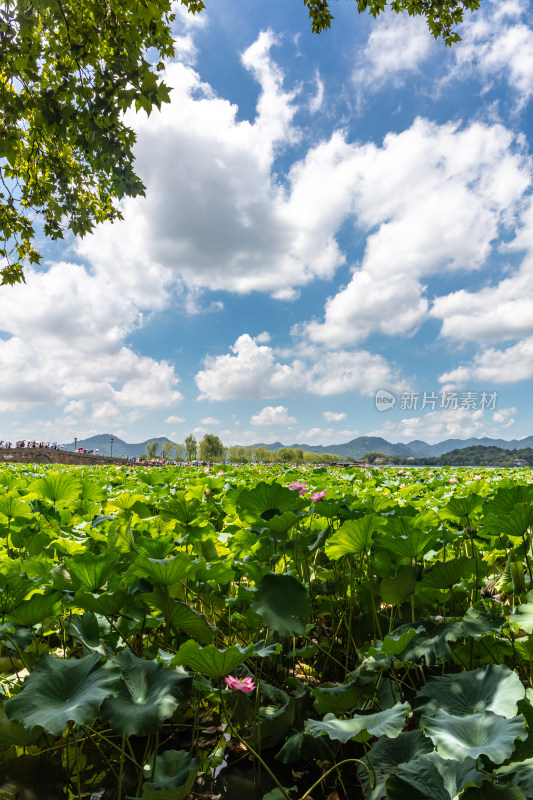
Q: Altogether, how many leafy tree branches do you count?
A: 2